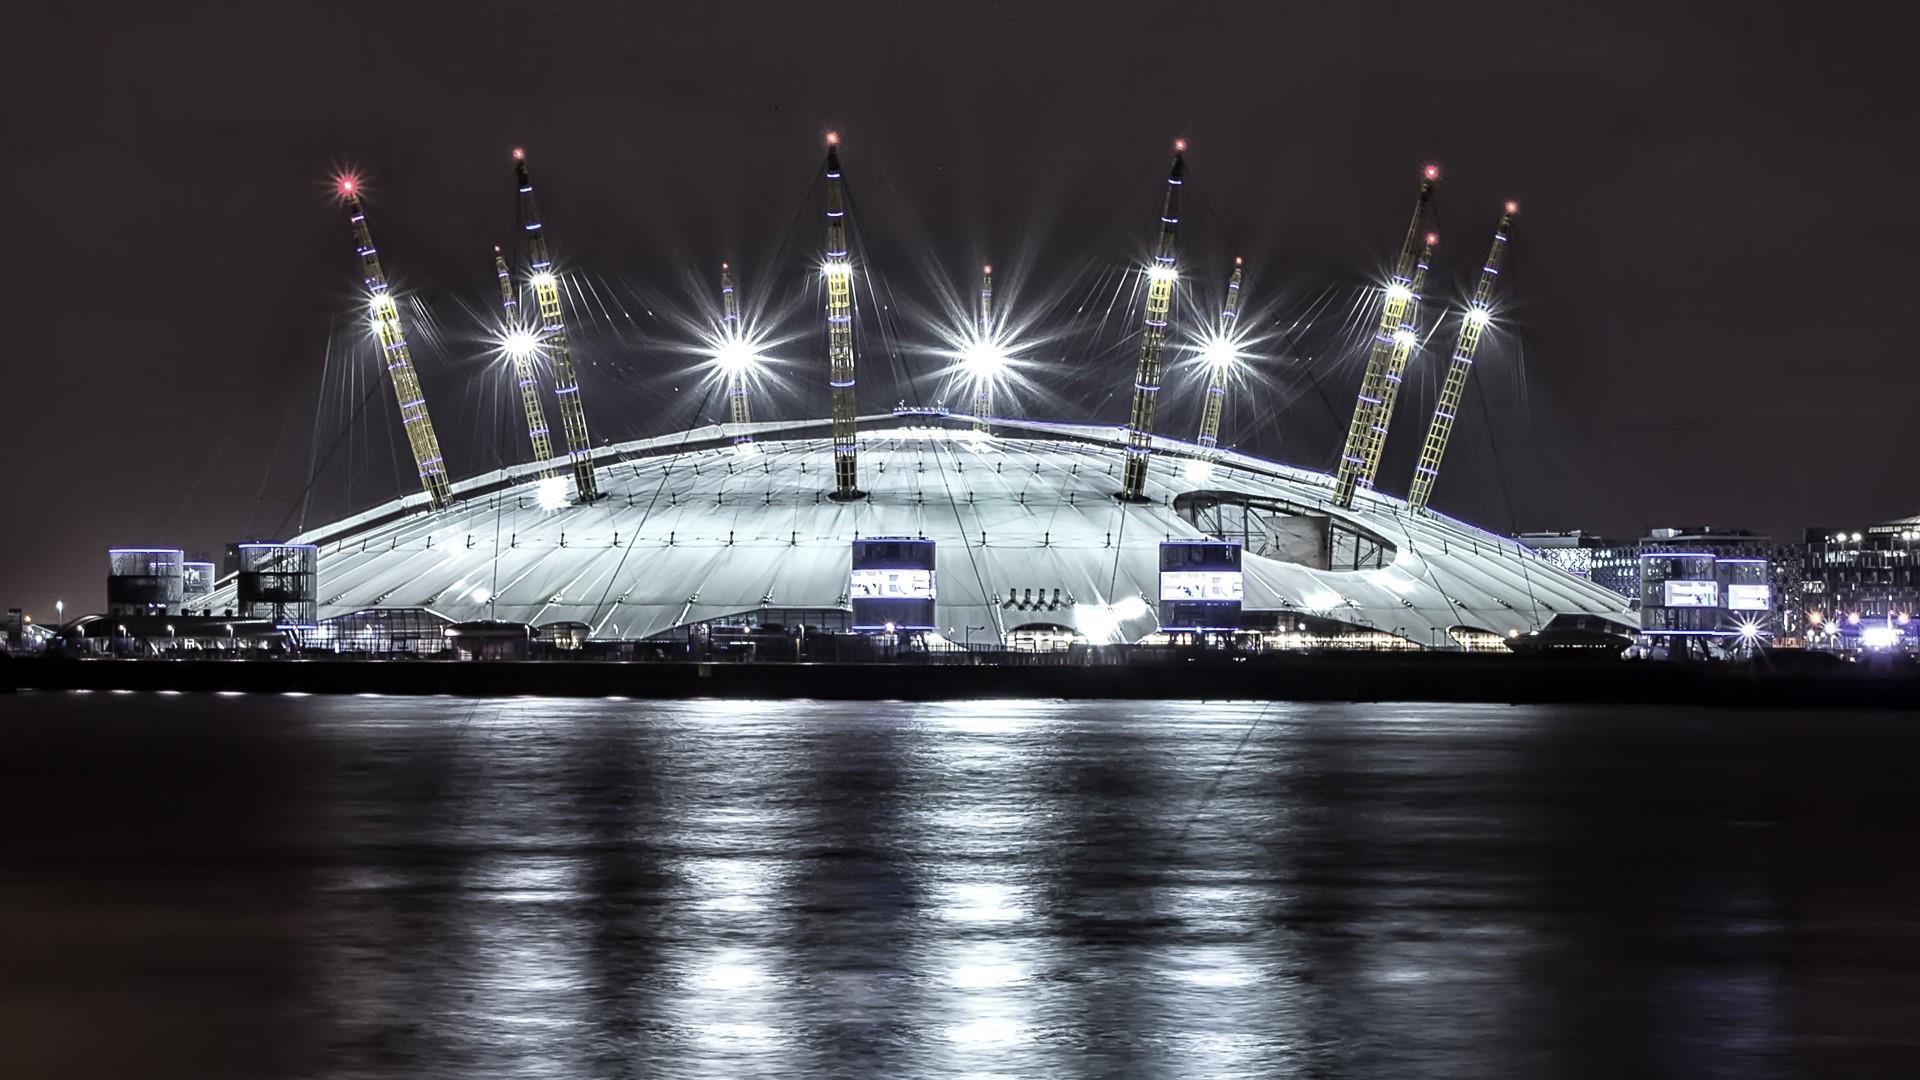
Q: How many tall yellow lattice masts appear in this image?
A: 11